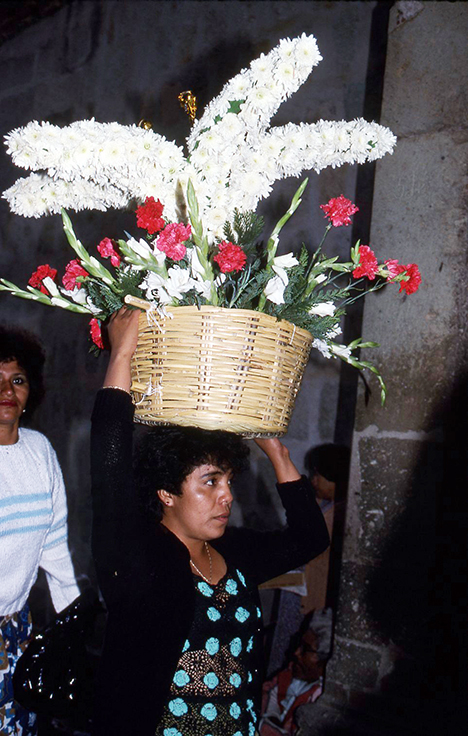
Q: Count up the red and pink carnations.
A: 11